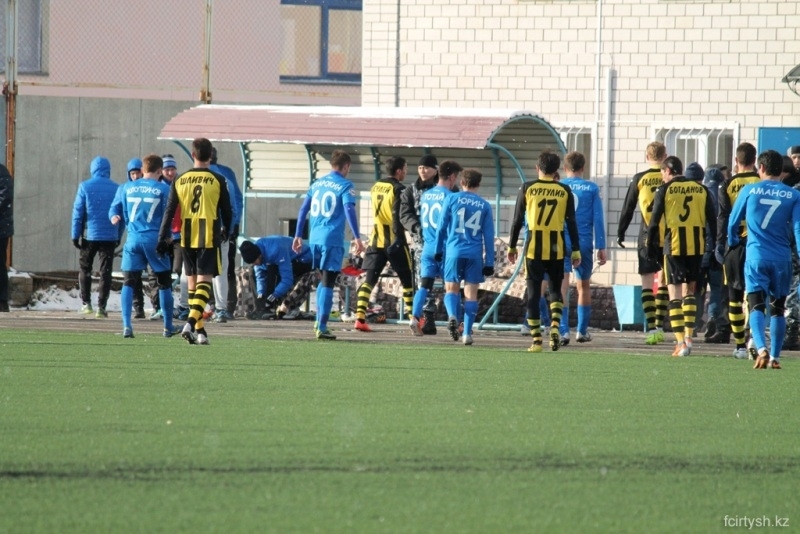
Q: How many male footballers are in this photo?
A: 12